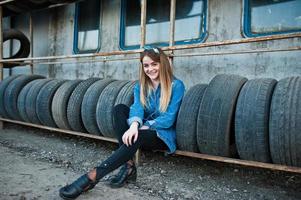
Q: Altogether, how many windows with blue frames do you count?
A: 3